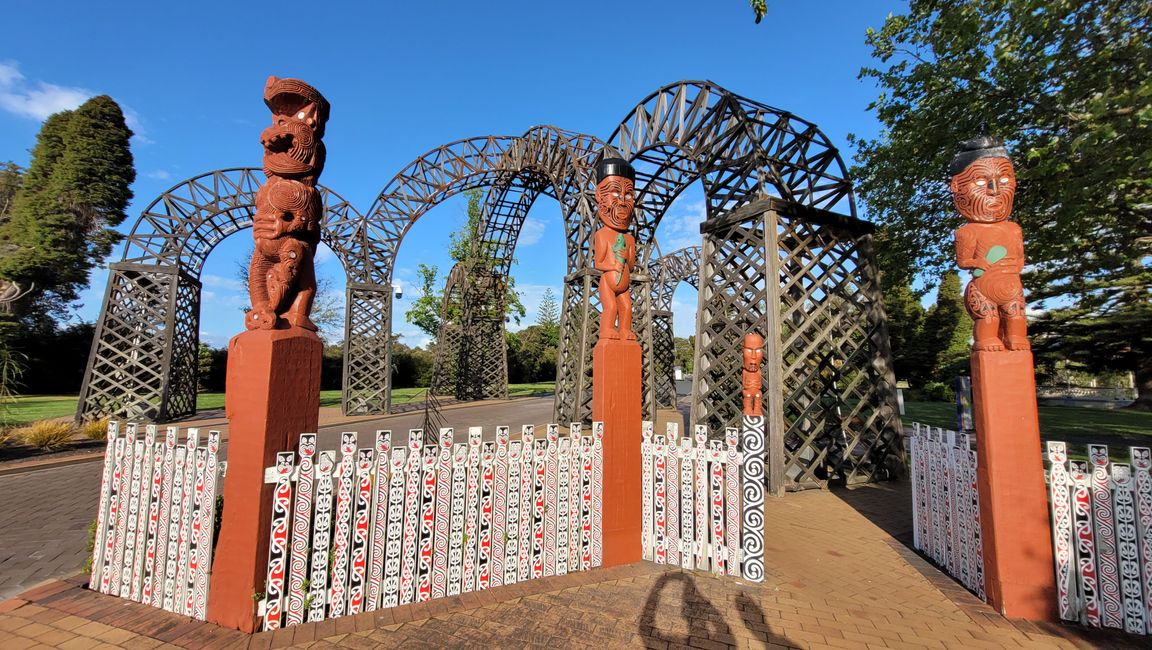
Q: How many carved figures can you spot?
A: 4